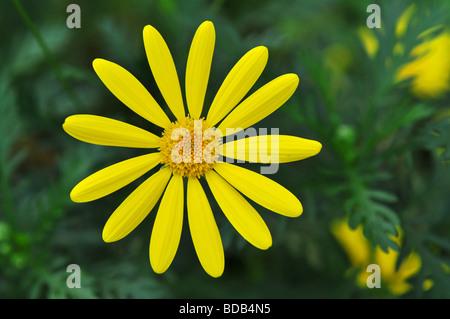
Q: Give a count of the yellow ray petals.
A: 13